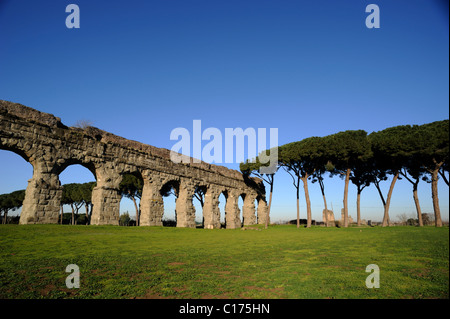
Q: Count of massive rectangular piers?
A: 8